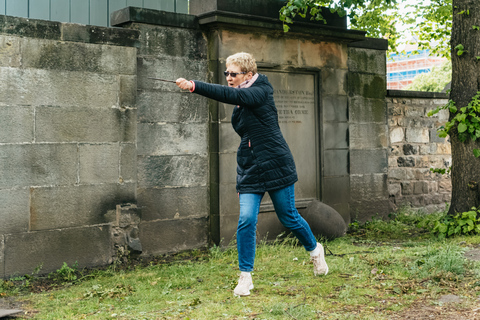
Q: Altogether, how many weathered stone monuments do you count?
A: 1